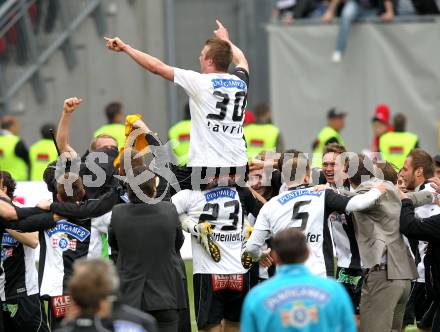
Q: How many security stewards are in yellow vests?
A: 7